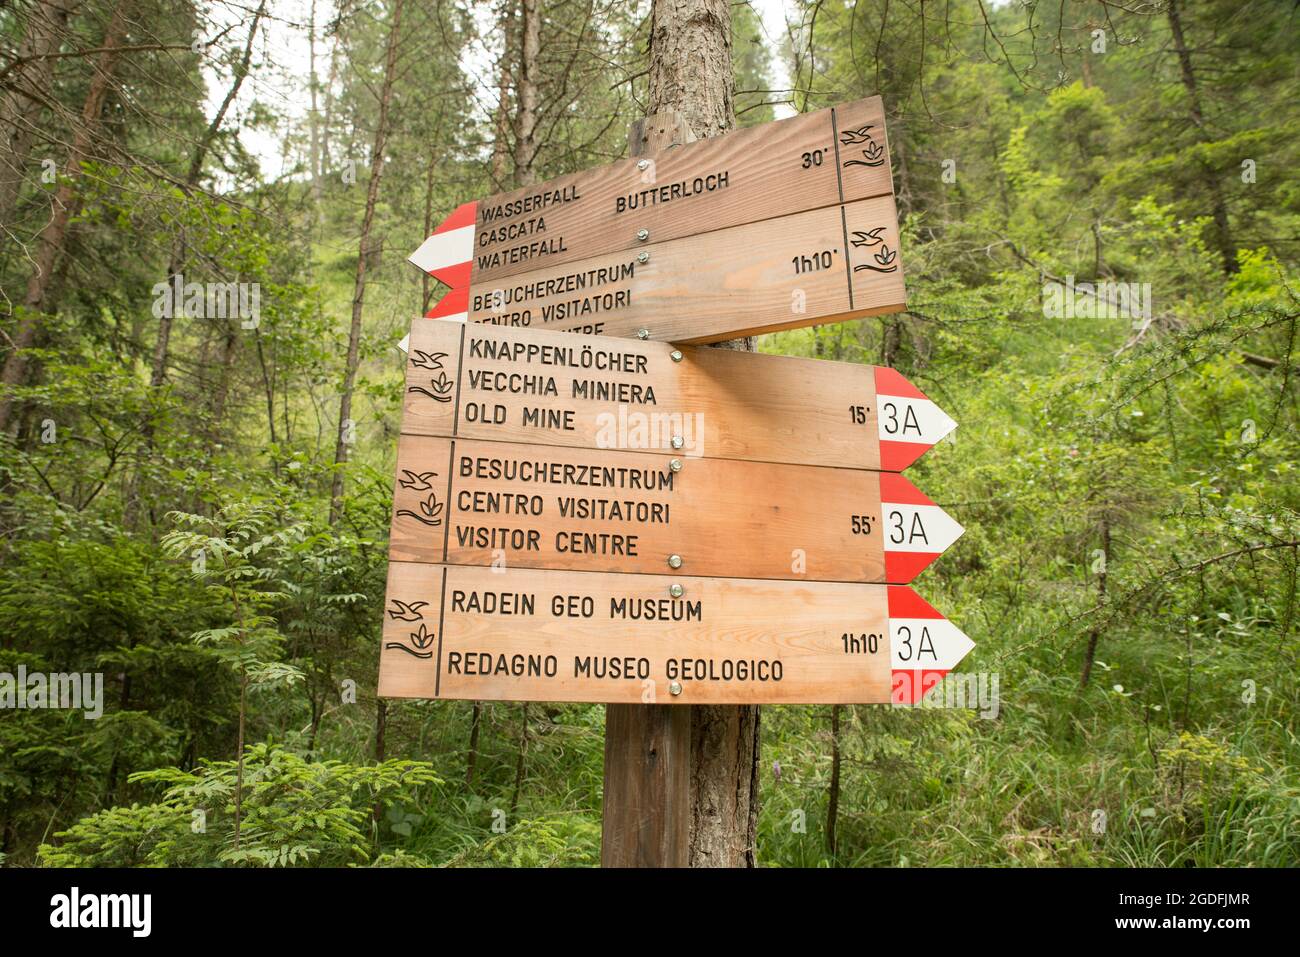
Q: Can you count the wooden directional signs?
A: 5